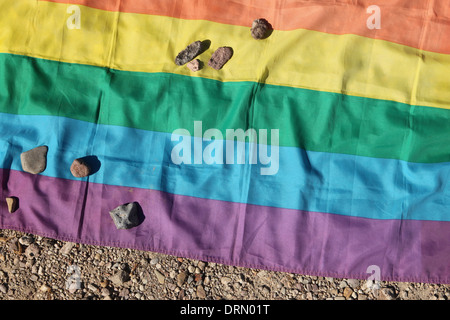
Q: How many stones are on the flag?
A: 8